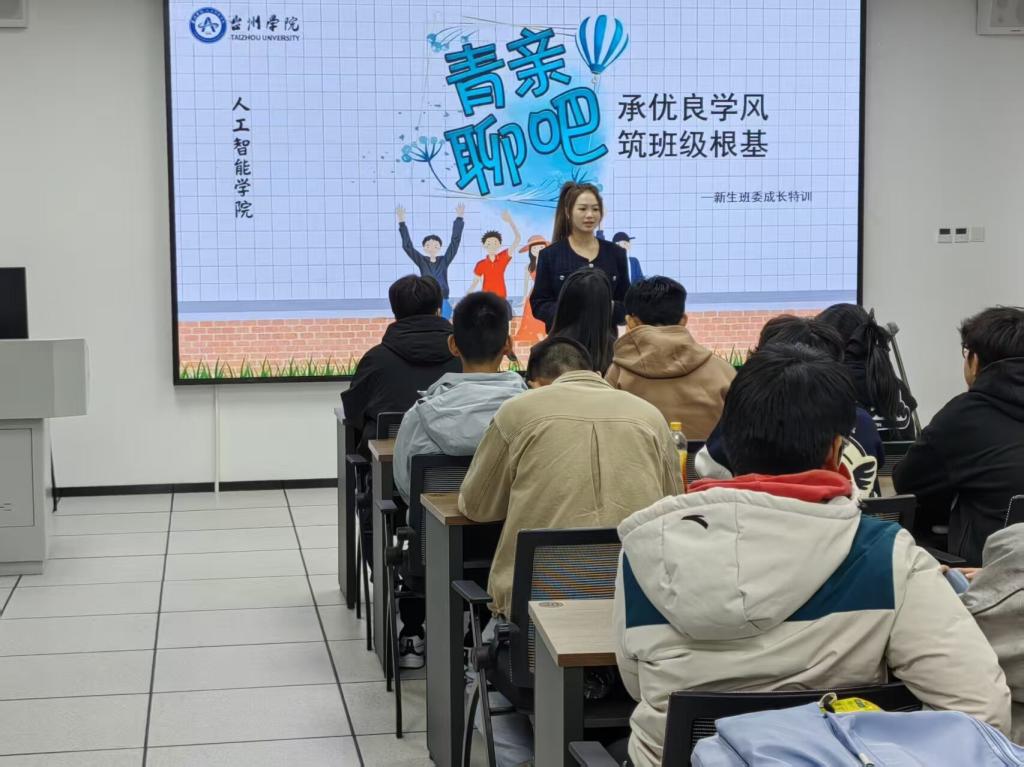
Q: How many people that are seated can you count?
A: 10